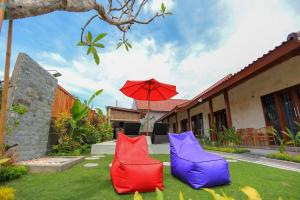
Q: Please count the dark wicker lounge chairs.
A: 2